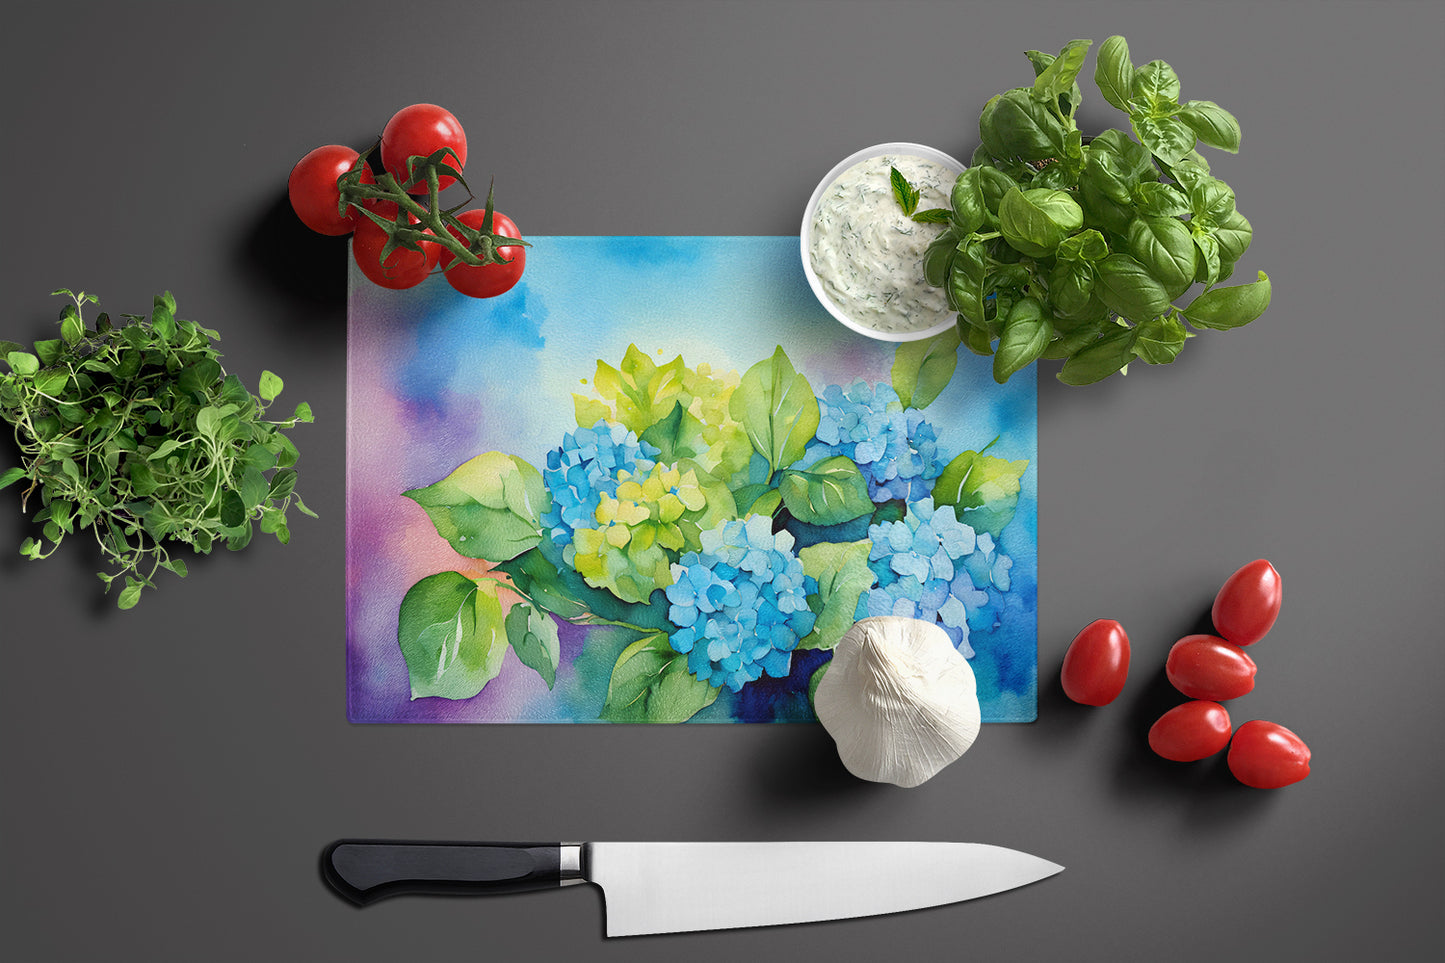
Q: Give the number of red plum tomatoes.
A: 5